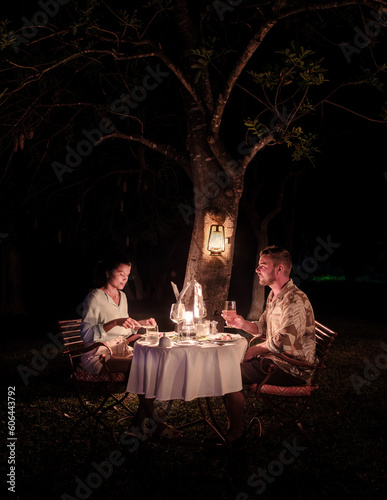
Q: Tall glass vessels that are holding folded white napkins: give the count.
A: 2